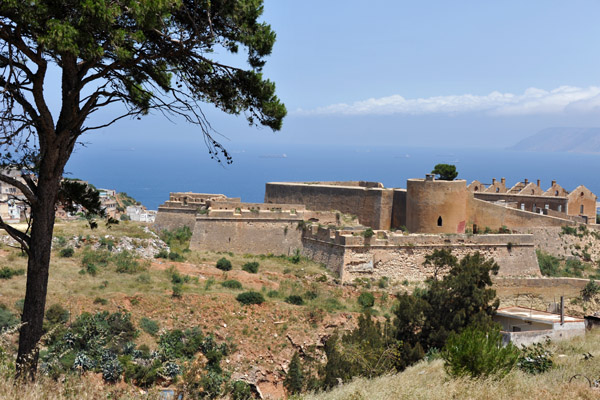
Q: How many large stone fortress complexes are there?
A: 1